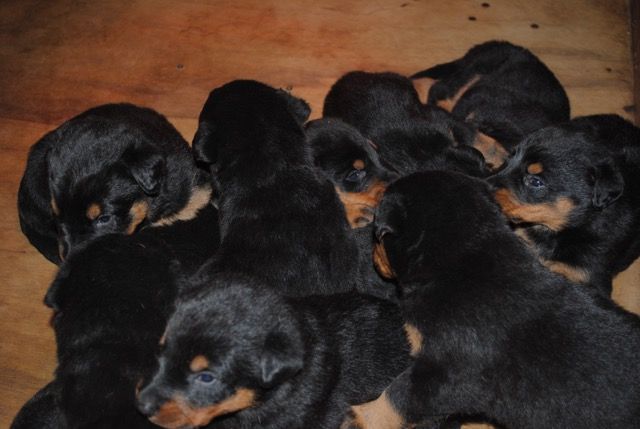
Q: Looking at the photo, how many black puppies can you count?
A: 9